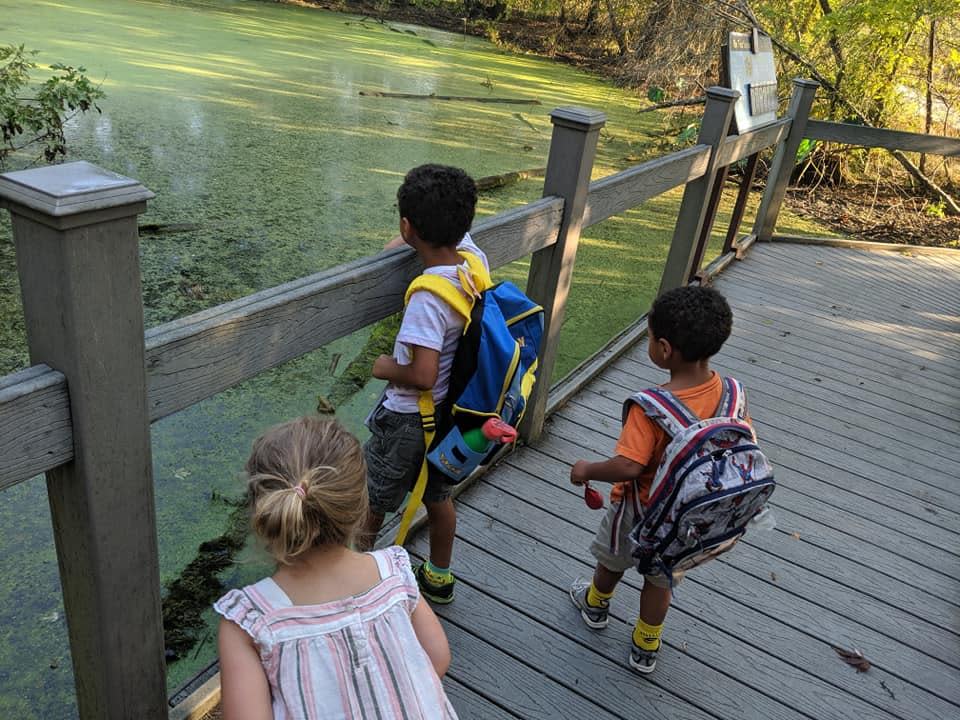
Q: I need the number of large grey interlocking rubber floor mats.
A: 0